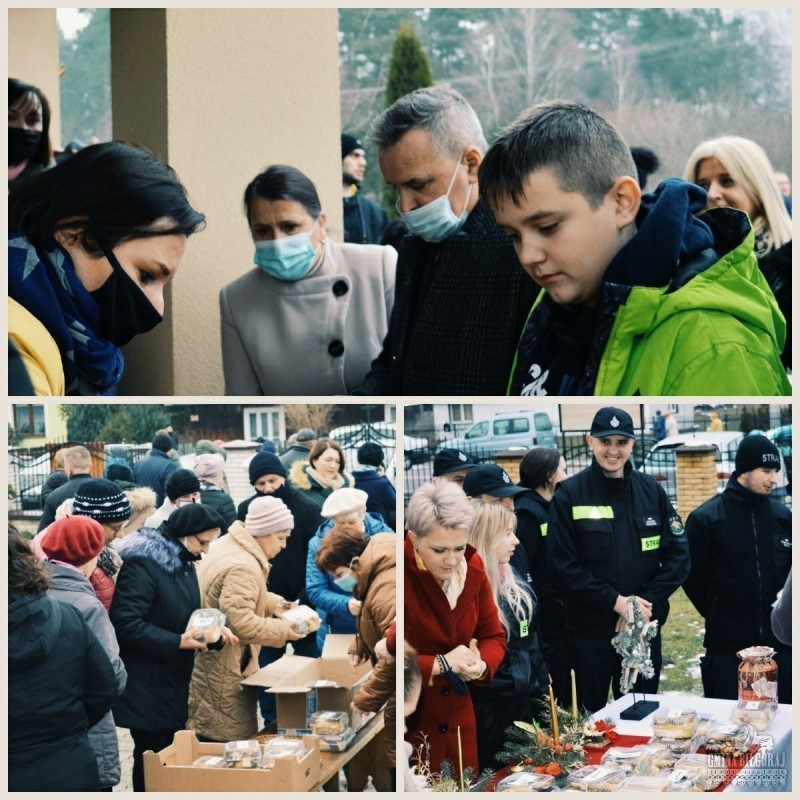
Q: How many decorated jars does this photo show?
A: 1